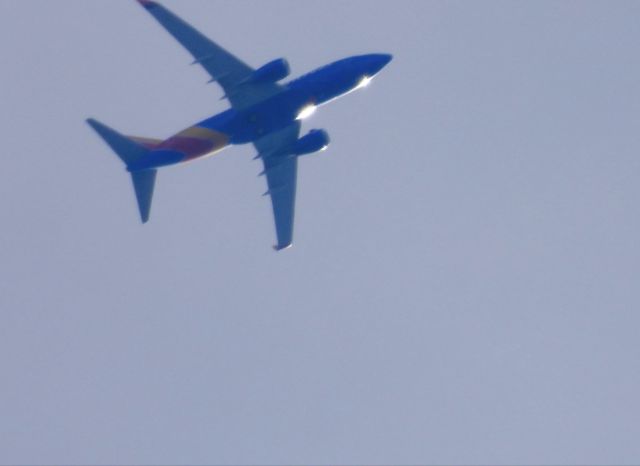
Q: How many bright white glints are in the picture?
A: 2